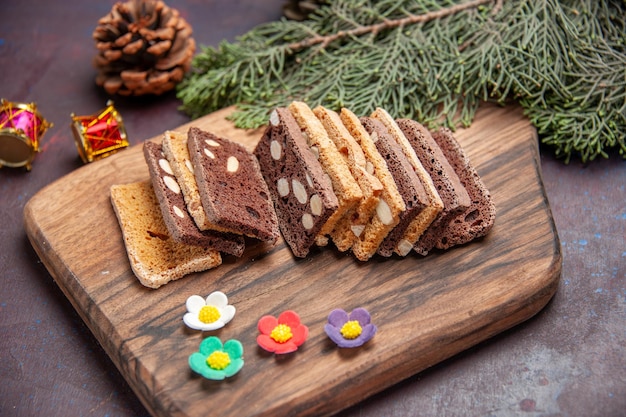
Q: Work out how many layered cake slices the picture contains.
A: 12